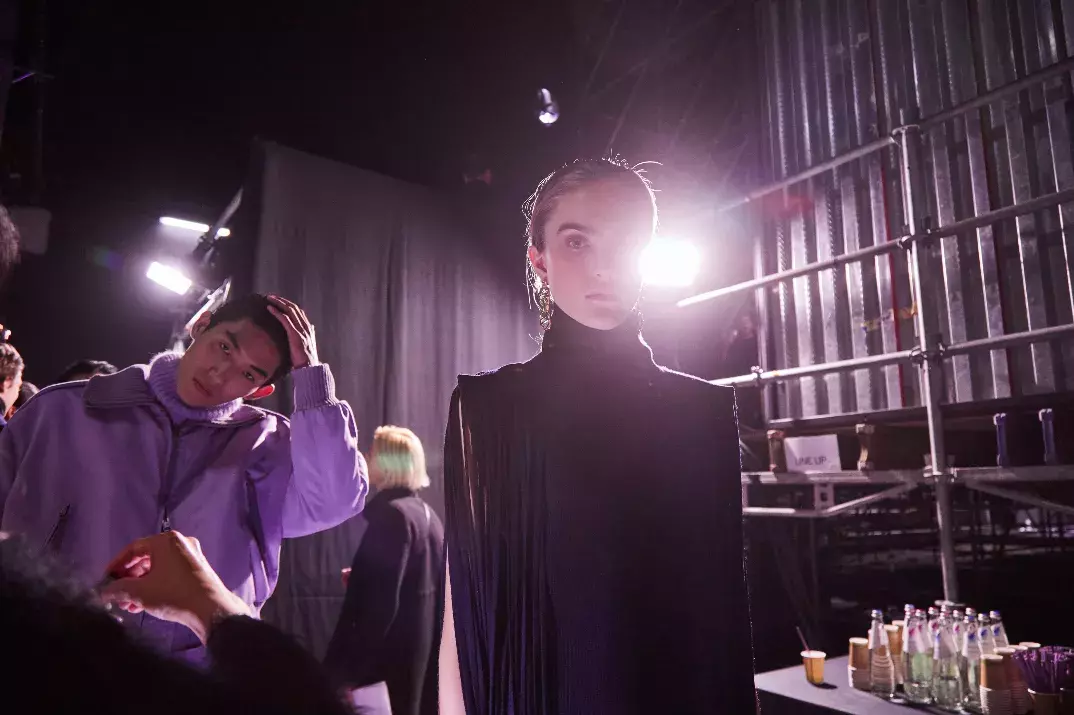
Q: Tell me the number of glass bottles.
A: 12